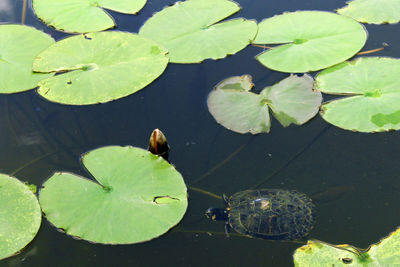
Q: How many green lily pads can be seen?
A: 11